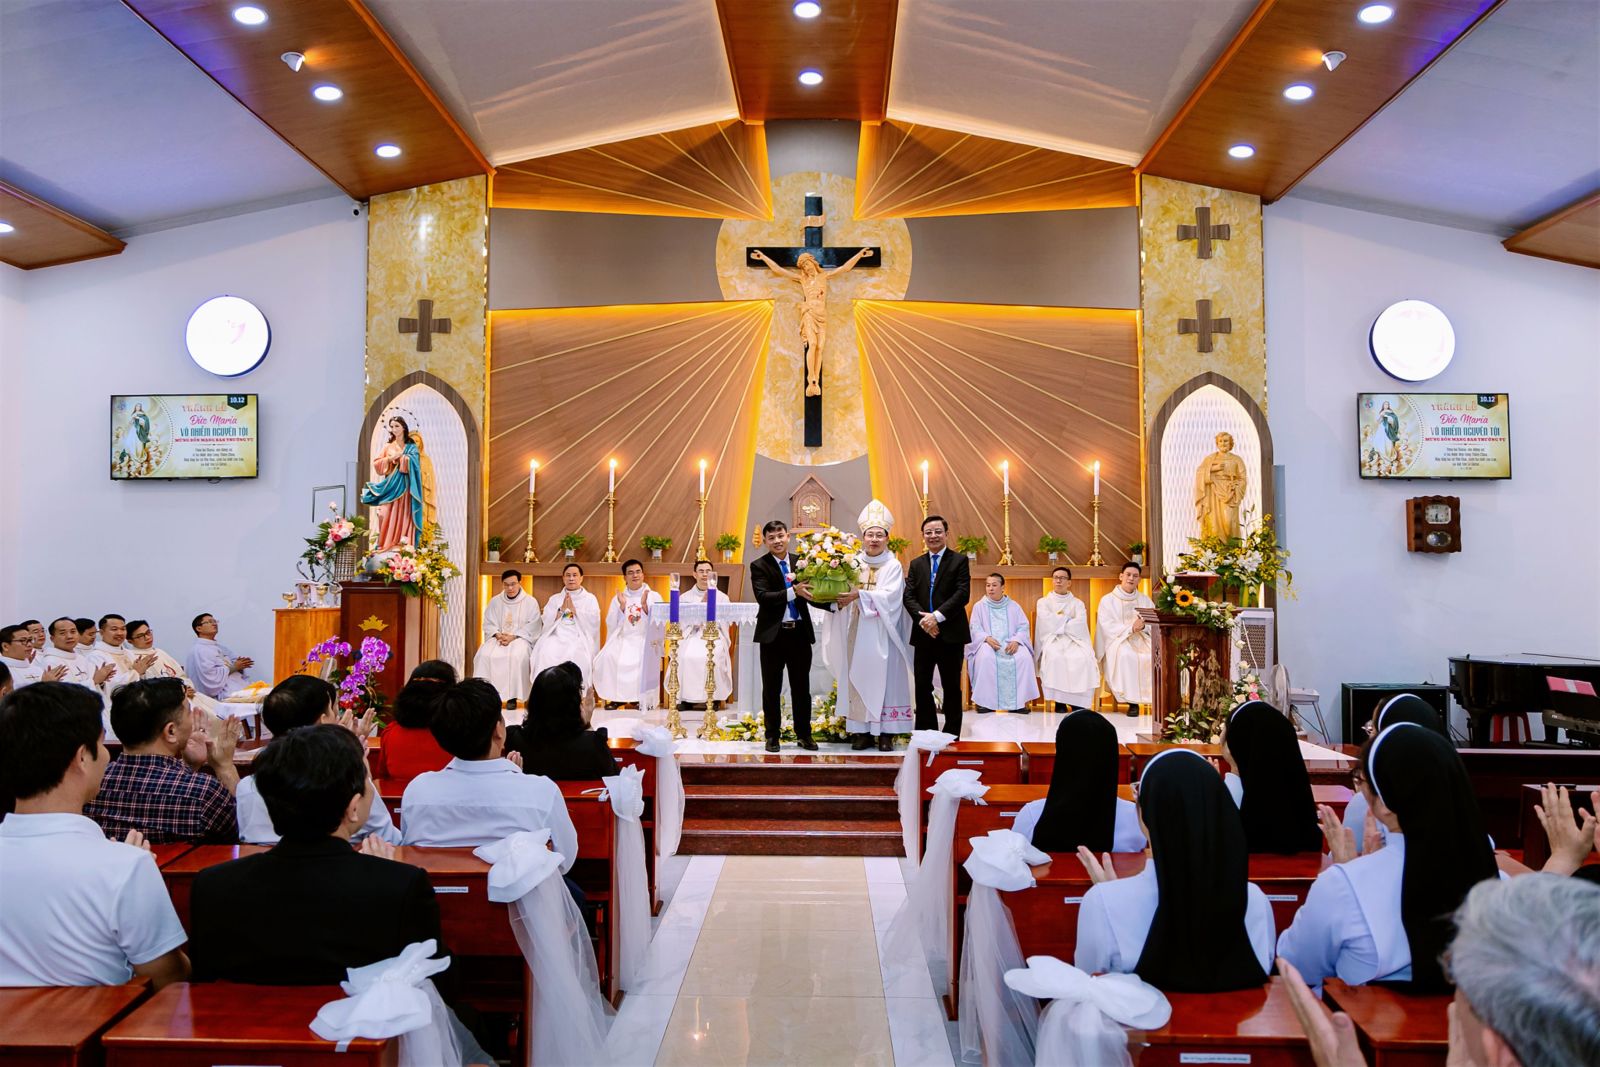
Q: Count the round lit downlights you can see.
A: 9